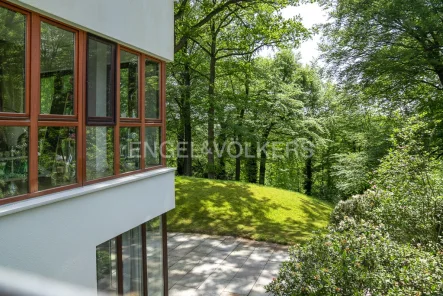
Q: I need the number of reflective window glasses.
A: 13